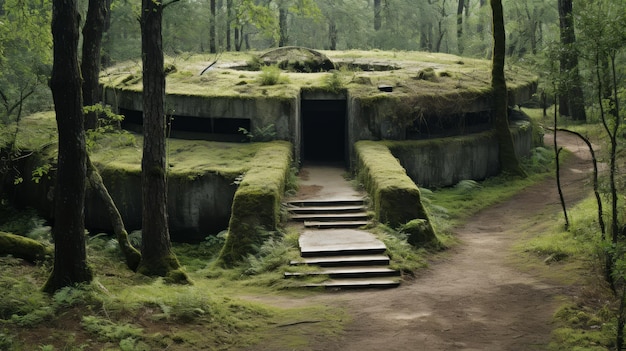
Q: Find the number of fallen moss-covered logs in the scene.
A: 1